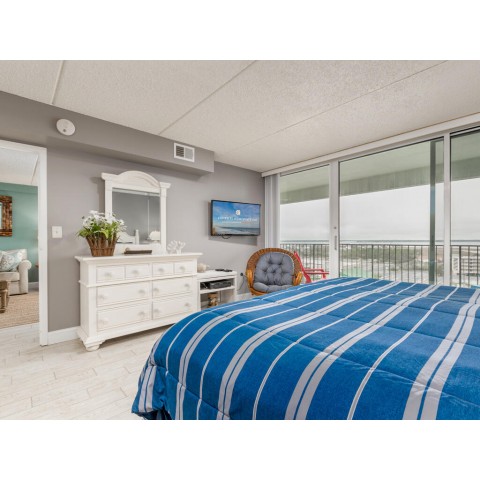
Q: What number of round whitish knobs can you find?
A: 12